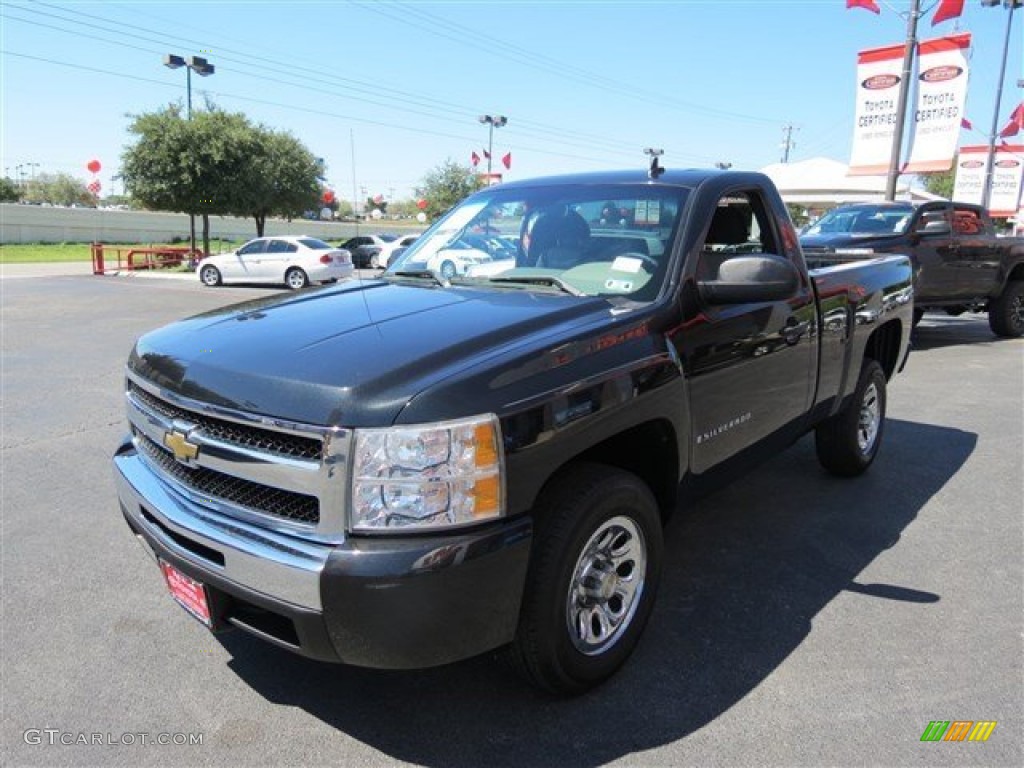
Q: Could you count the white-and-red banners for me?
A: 4